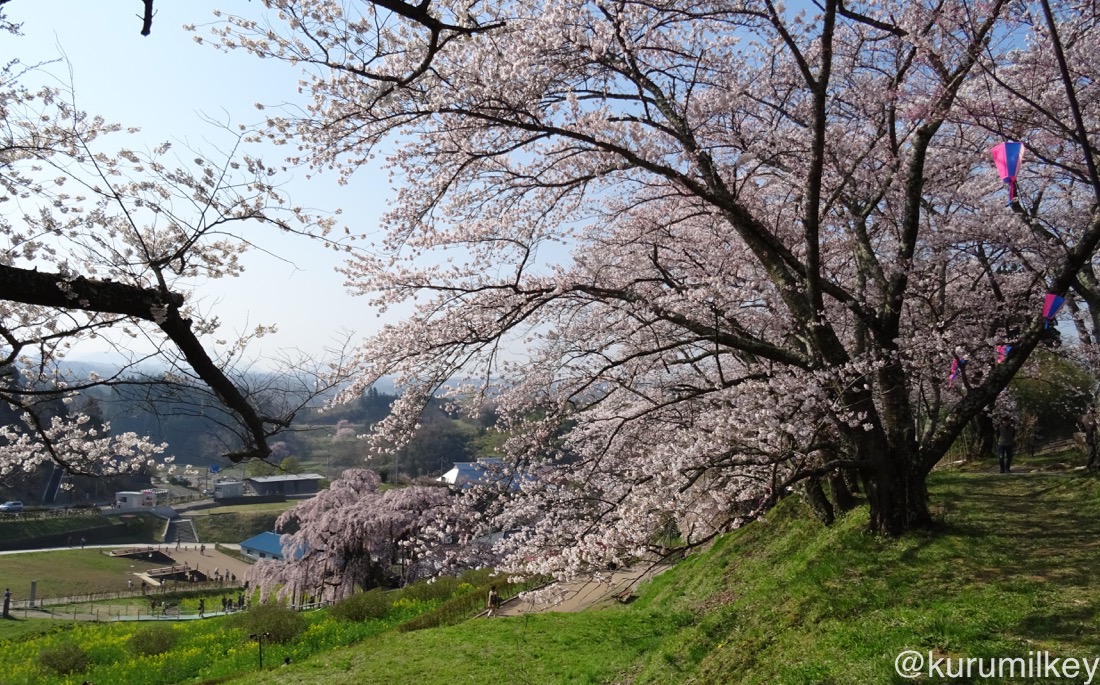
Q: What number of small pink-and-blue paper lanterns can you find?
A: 4